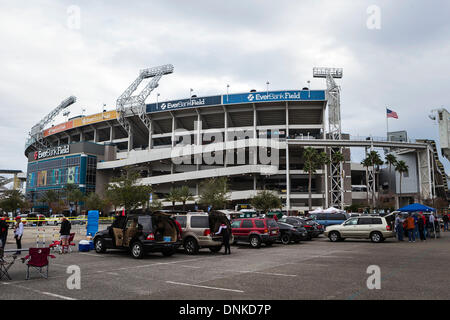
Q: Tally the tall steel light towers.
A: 3